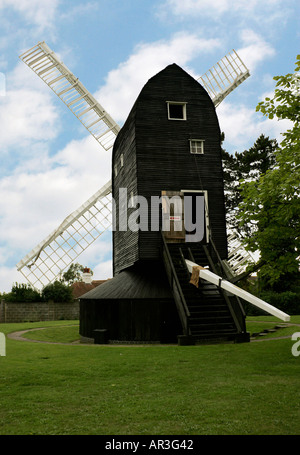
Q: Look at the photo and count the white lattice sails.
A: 4